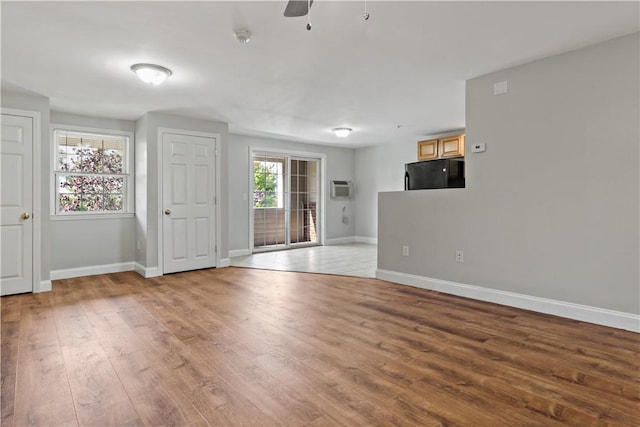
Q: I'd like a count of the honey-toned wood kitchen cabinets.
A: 2